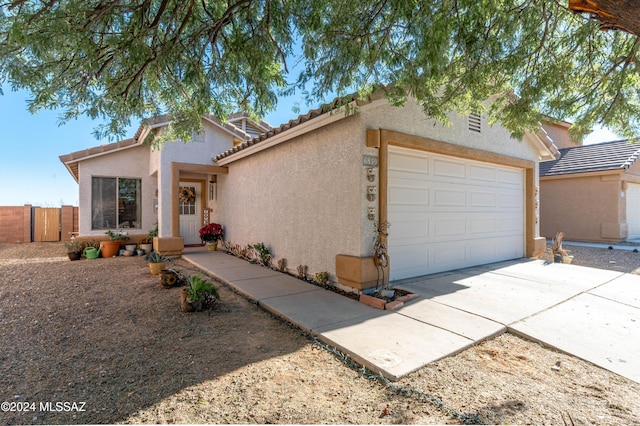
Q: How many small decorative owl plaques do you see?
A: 3